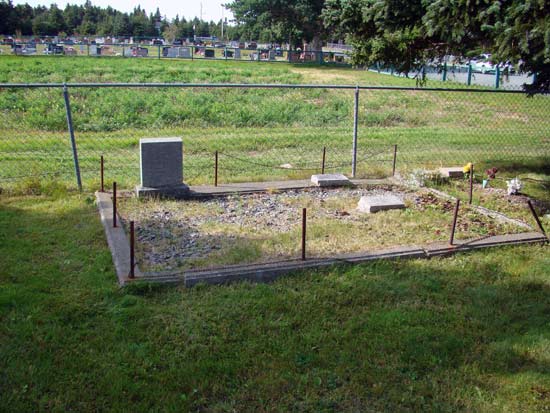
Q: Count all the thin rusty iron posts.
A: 10